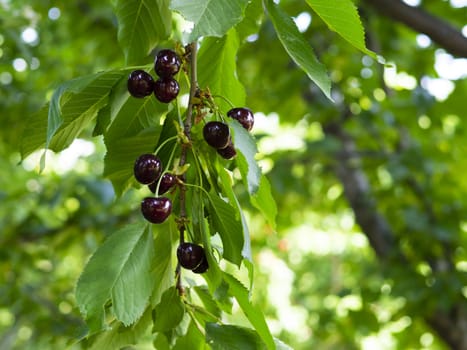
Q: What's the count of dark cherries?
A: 11